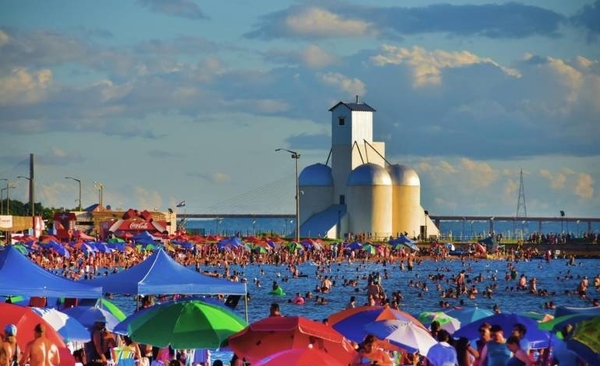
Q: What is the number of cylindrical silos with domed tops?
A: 3